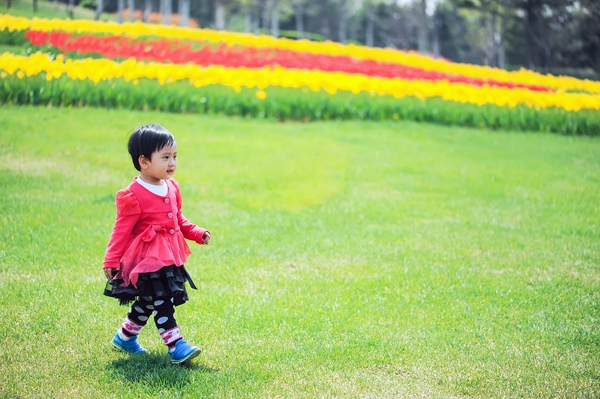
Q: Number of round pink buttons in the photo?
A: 3